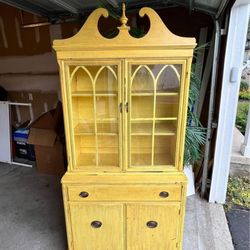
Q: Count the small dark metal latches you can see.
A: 2